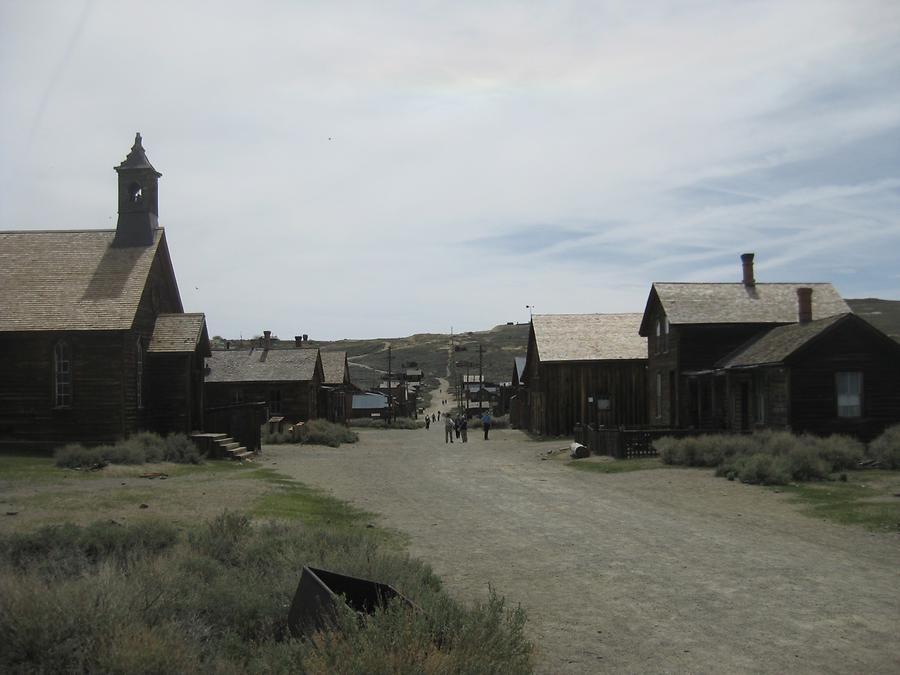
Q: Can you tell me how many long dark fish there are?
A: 0